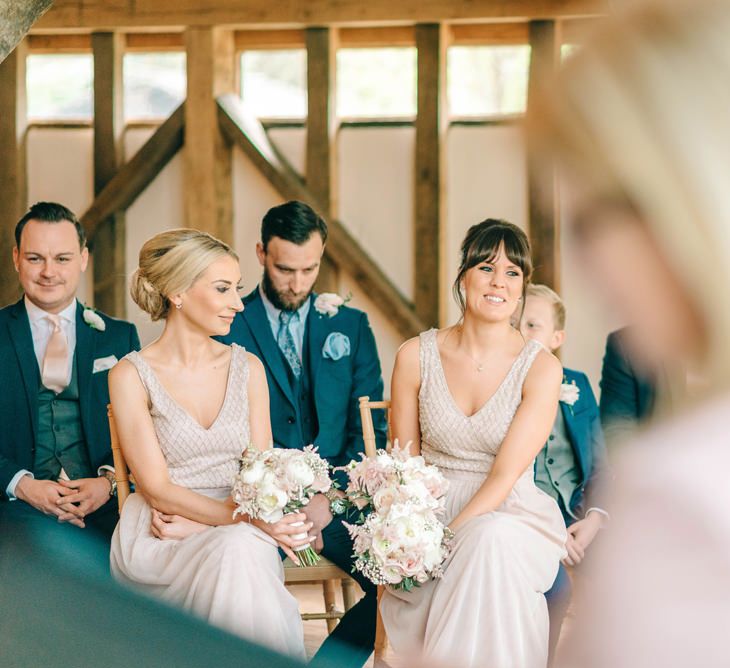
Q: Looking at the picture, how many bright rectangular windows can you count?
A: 5